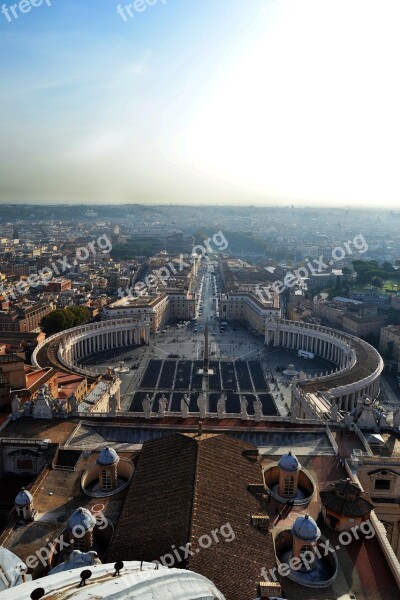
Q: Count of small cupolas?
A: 5